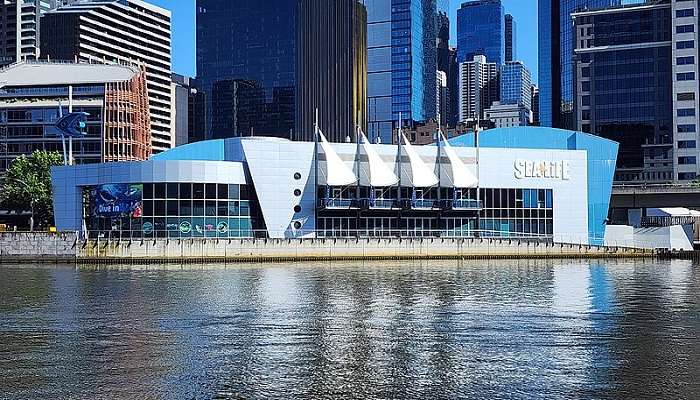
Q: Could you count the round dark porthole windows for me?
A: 4